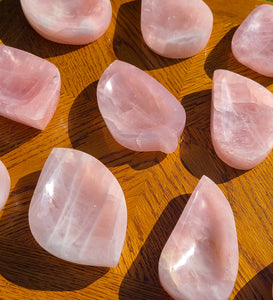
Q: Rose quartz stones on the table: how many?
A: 9